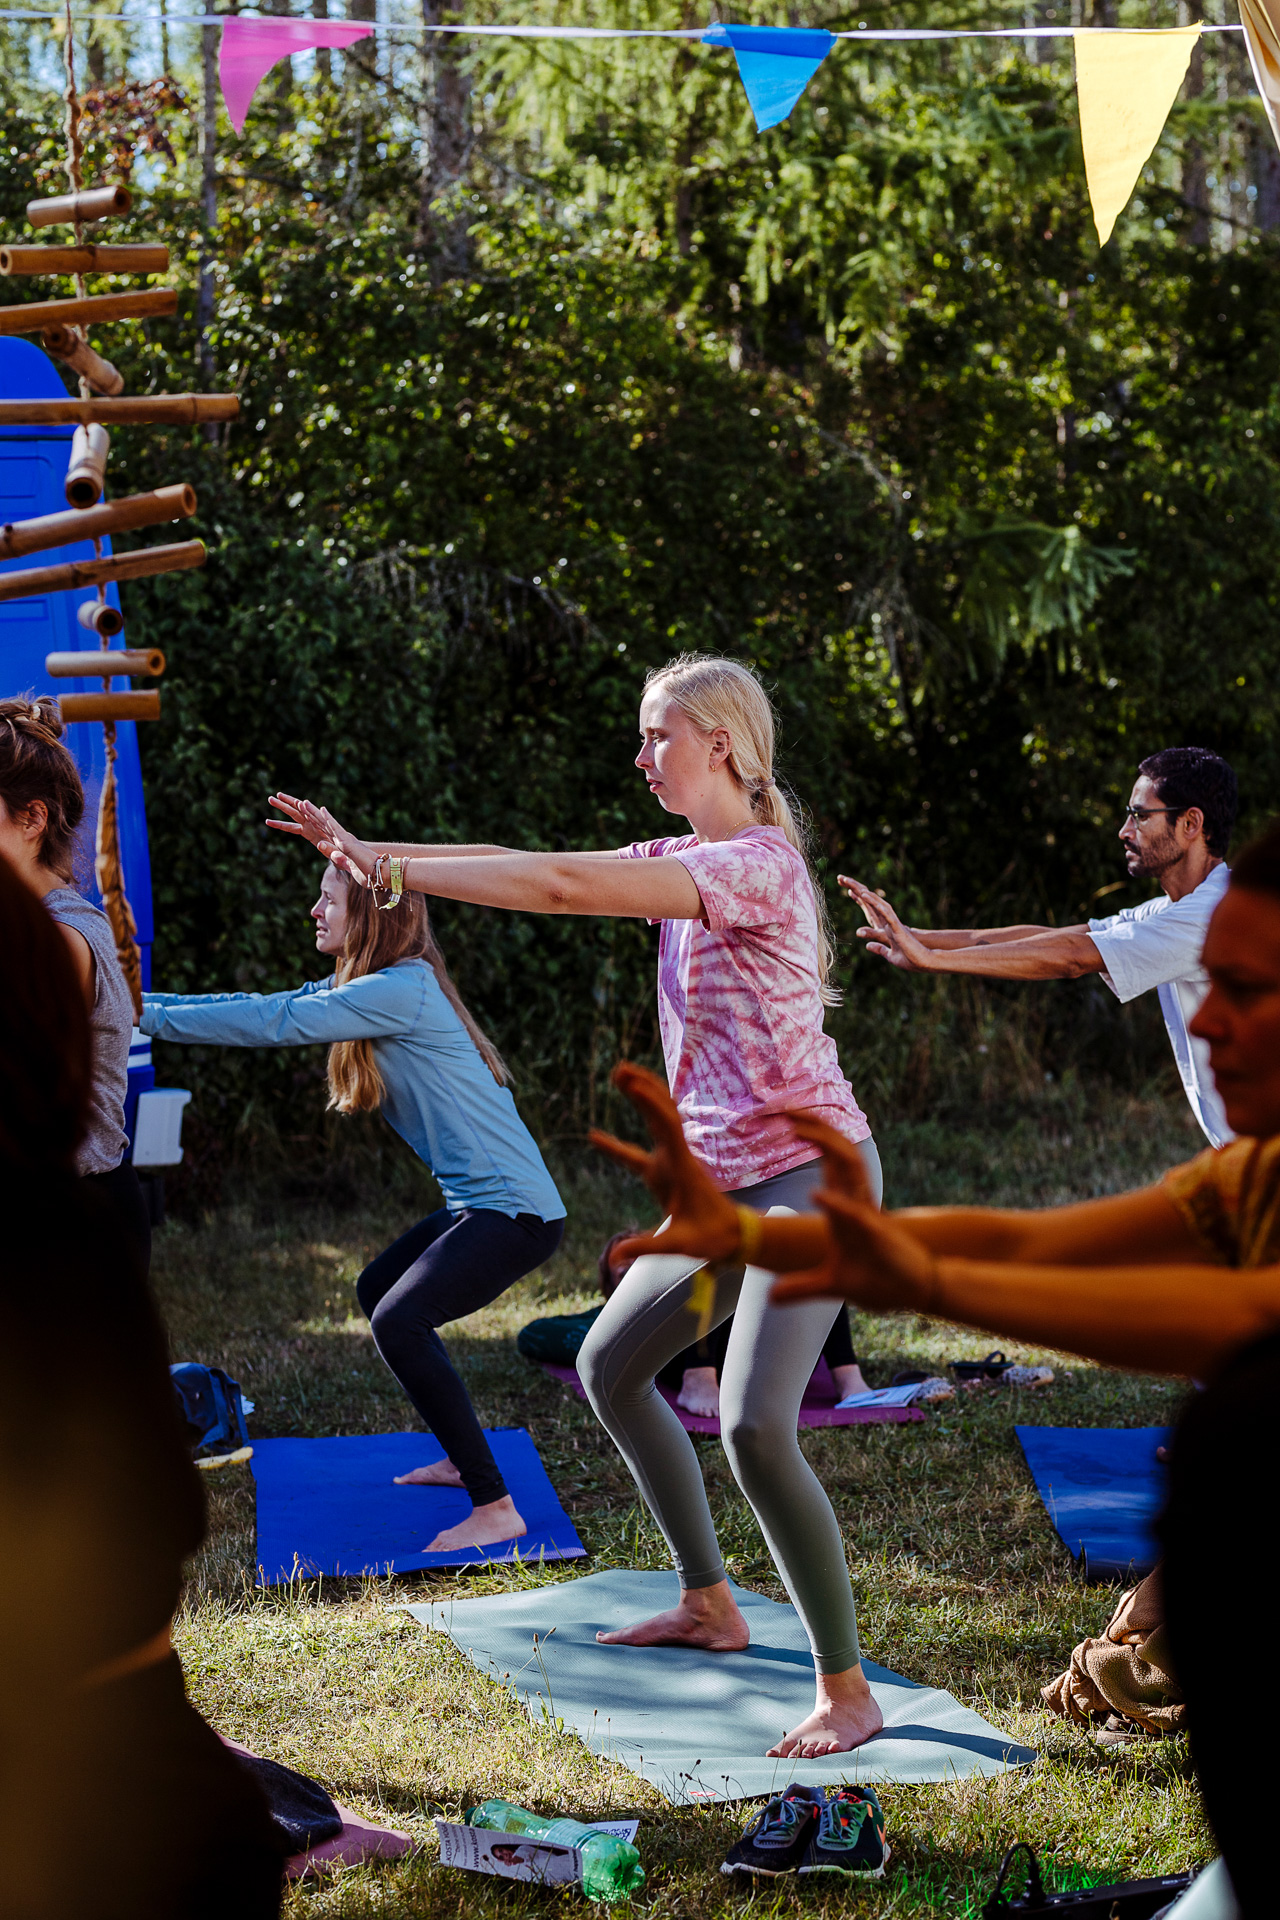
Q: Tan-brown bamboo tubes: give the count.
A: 11